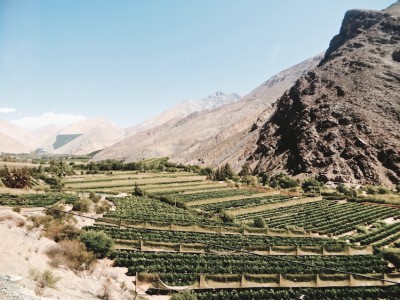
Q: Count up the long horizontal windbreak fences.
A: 3